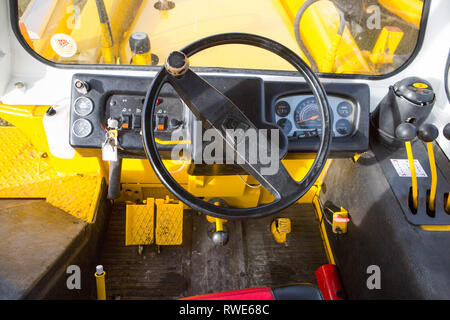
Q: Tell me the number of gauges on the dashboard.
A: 7